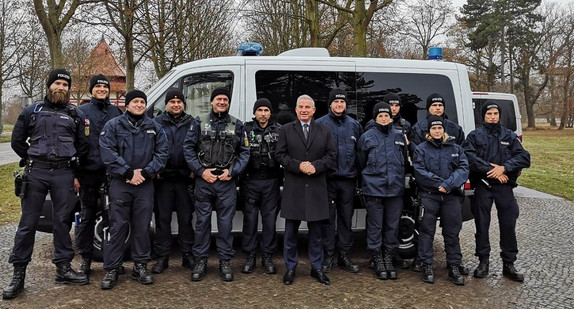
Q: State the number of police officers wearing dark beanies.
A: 12